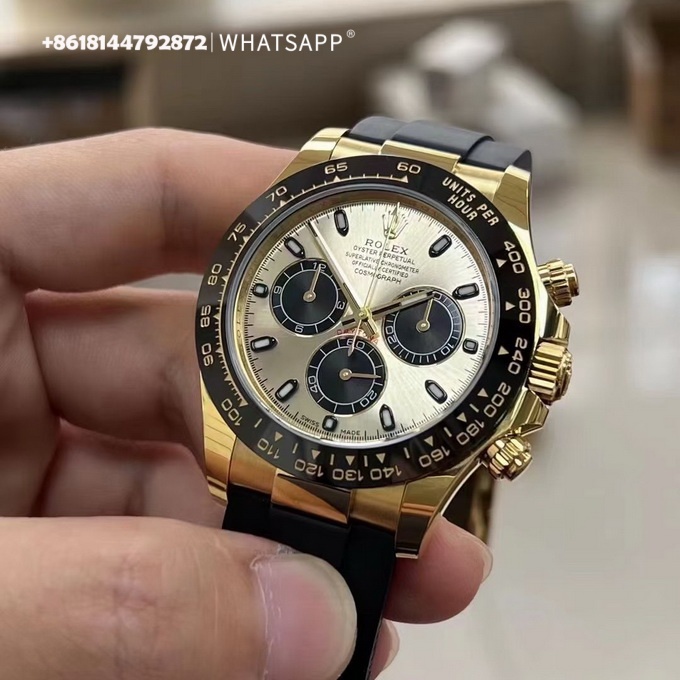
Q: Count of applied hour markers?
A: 11